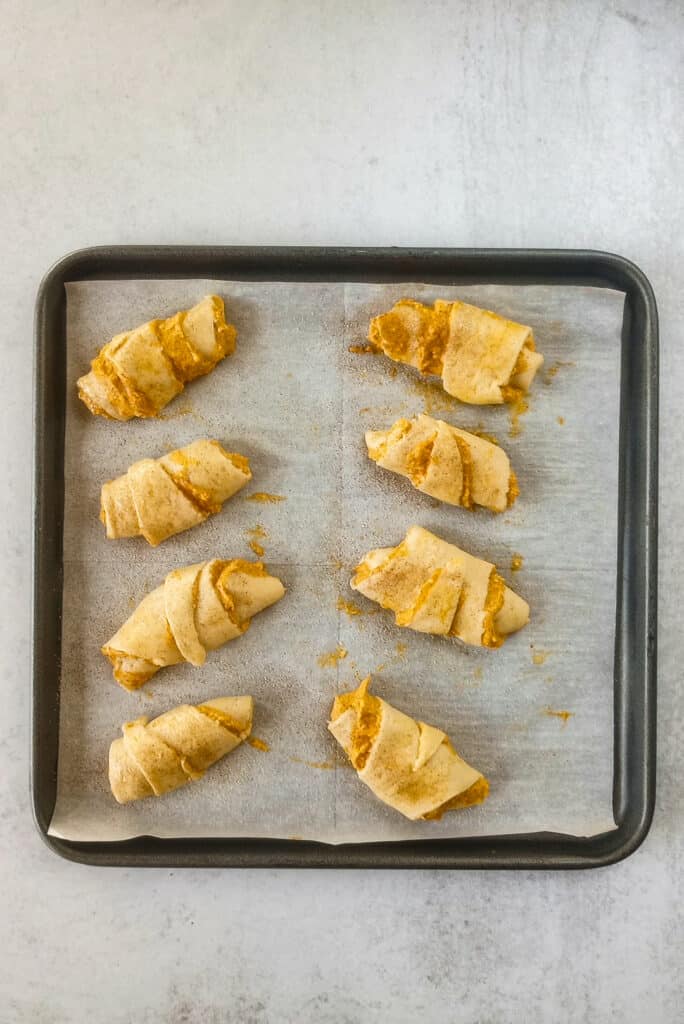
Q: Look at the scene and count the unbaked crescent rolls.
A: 8